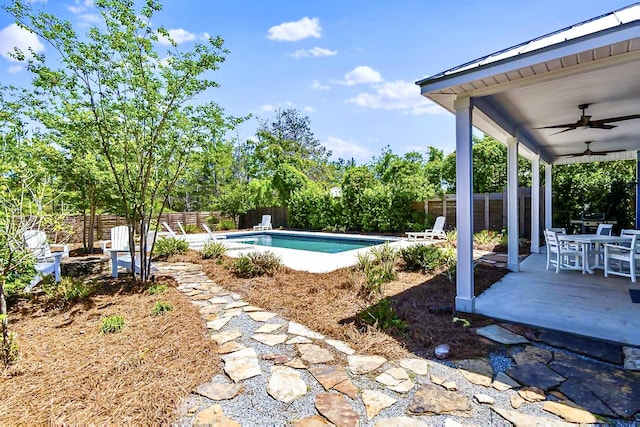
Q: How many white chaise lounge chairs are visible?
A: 5